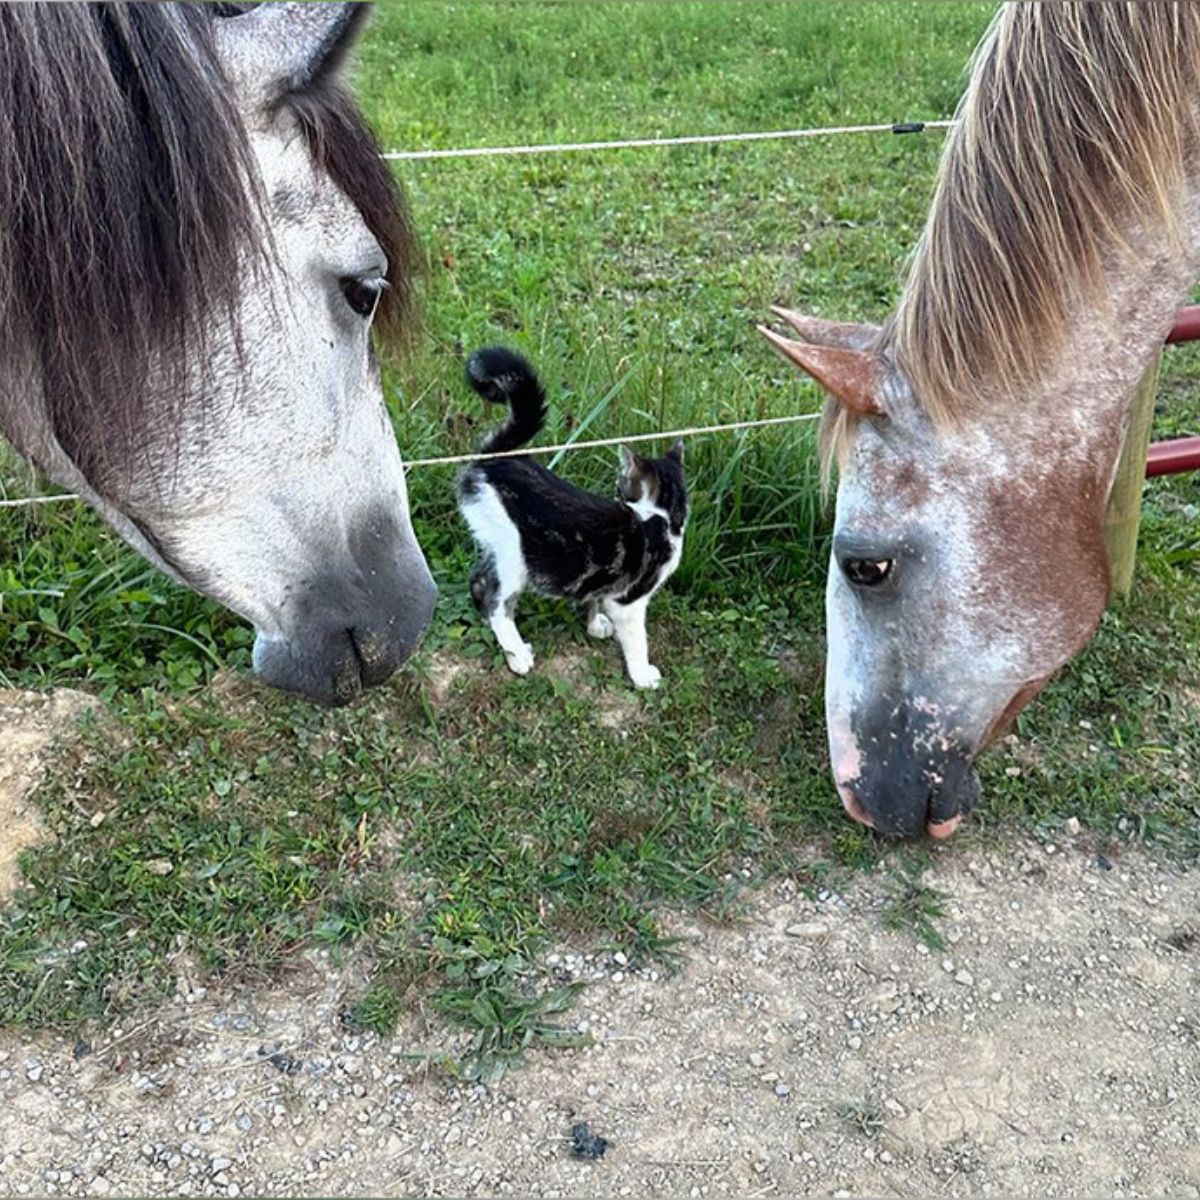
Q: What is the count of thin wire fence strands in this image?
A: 2